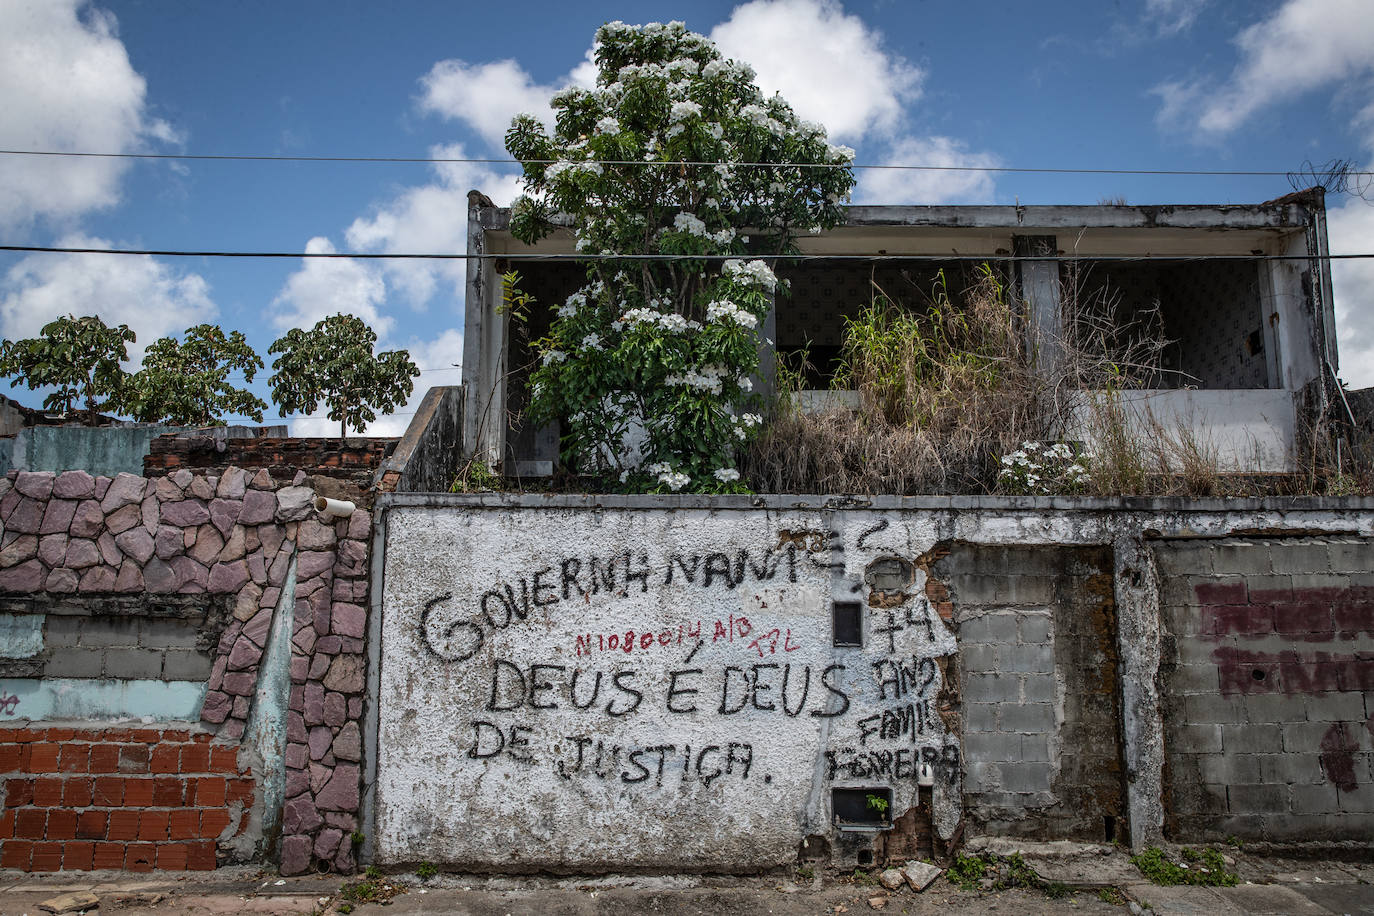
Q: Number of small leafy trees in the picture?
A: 3